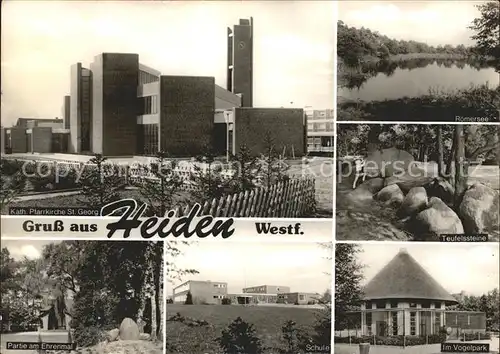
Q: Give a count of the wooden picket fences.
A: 1